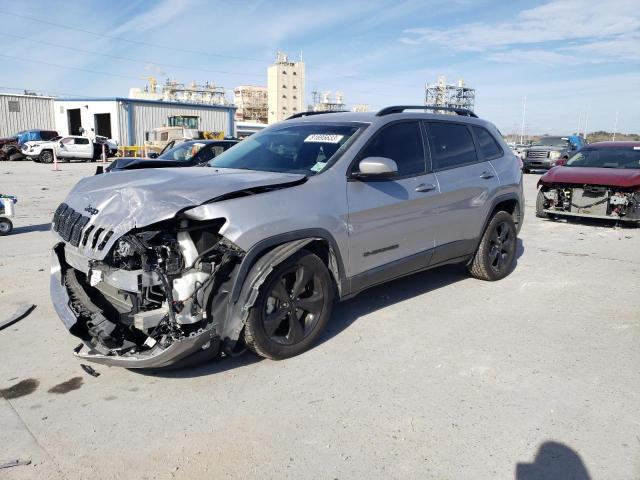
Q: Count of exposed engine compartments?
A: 2